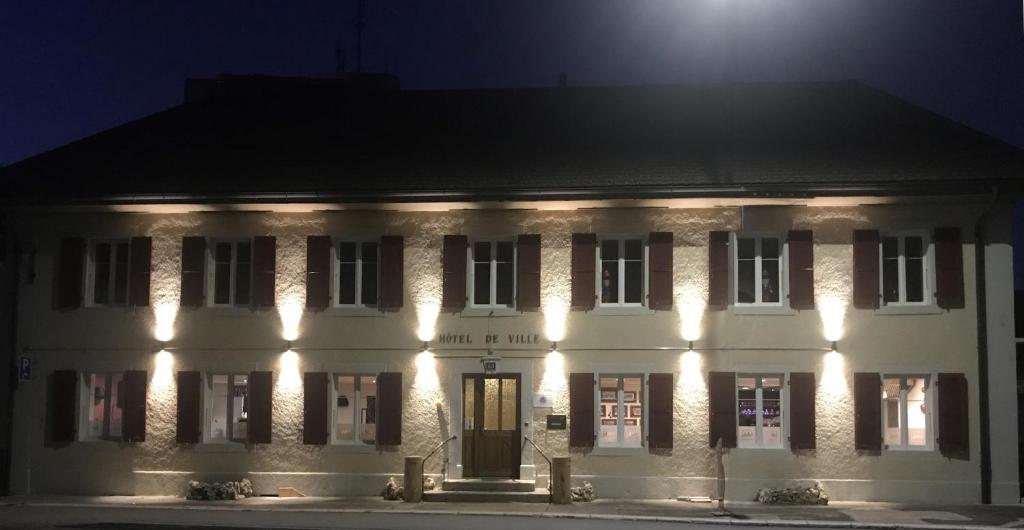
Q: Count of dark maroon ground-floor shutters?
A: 12